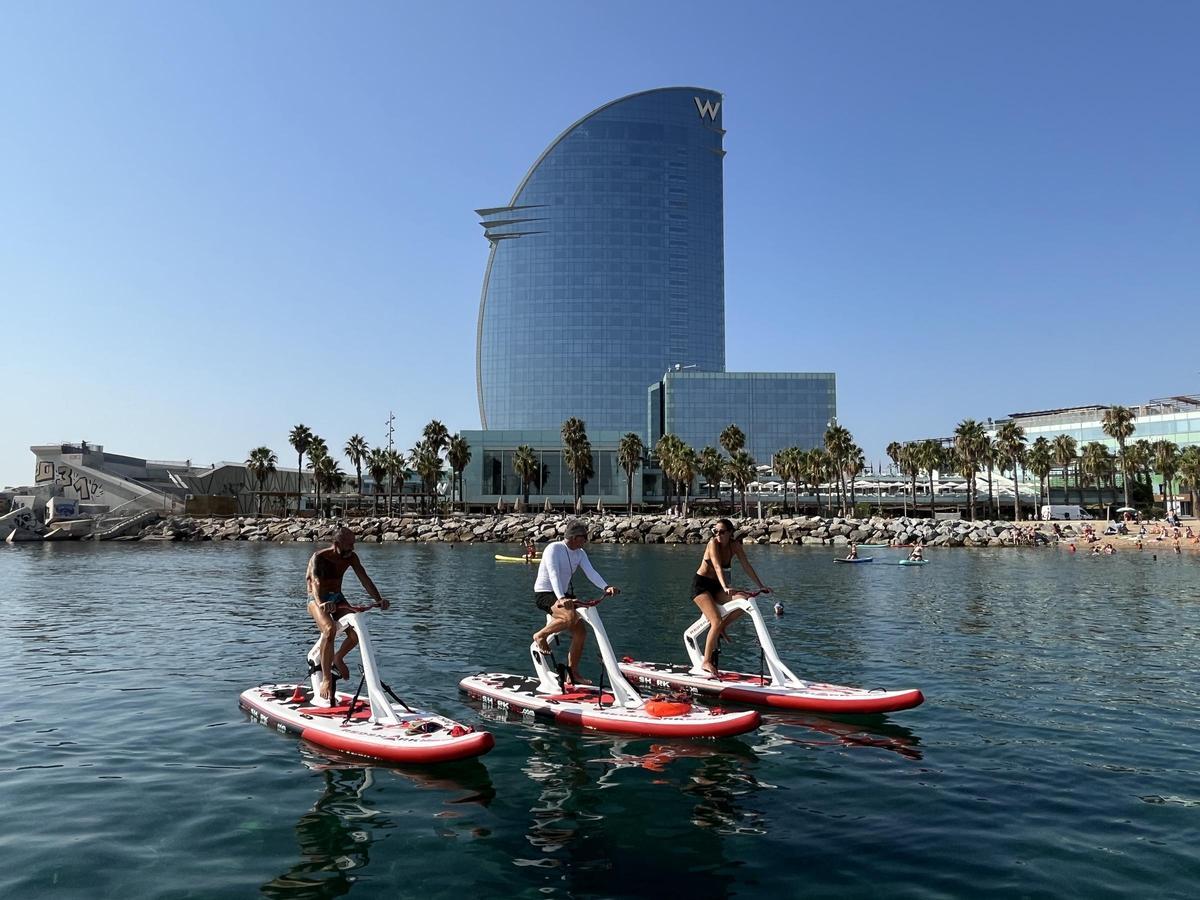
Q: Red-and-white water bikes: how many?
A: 3